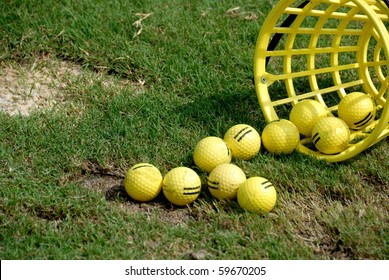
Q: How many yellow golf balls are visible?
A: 10